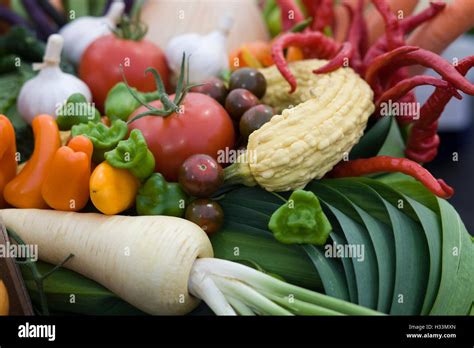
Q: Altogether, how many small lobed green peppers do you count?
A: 6